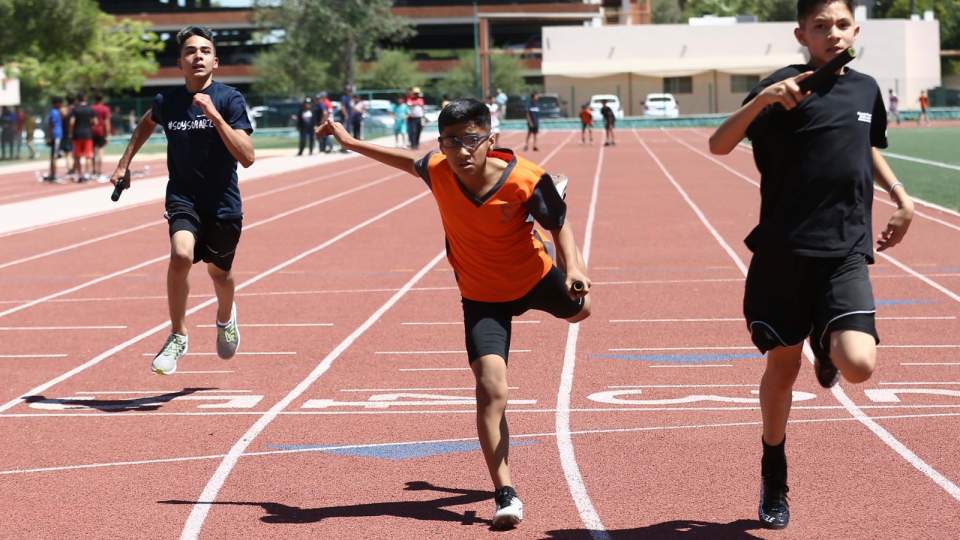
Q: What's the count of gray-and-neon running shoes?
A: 2